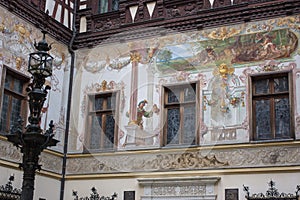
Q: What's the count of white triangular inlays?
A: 4